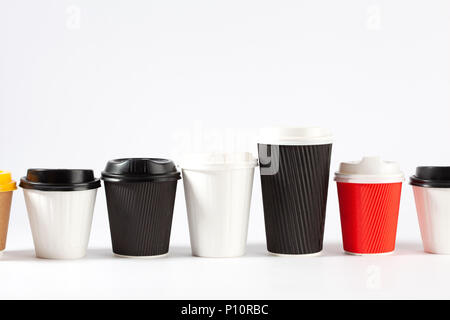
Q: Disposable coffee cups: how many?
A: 7